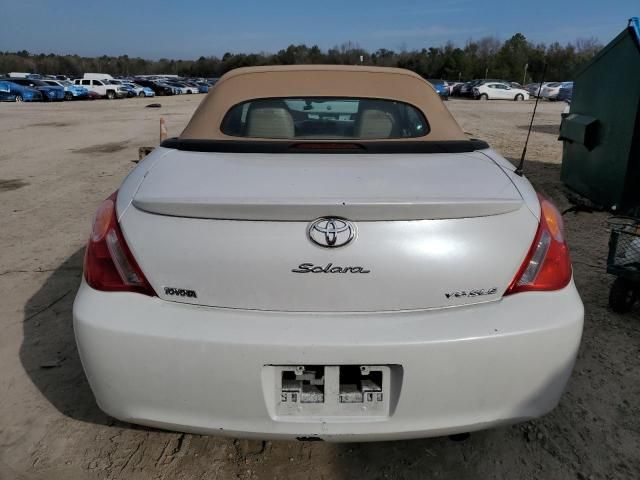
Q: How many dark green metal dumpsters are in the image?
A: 1